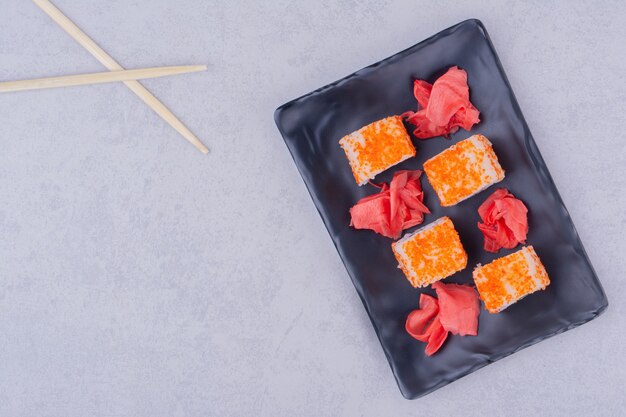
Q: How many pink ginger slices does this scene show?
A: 4